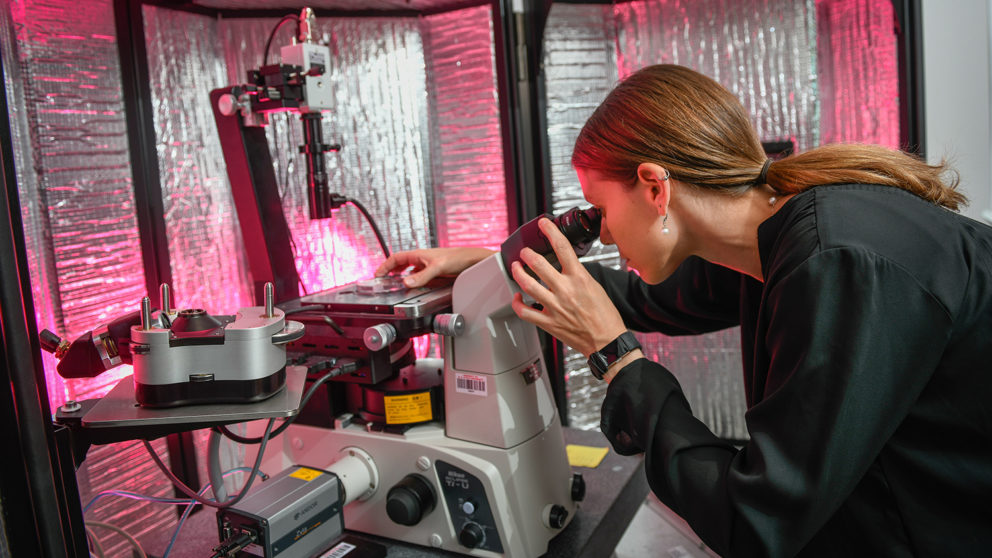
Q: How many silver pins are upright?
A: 3